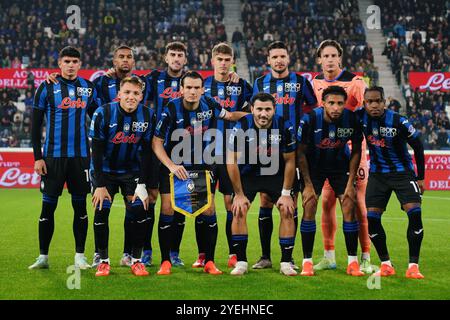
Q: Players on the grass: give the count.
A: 11